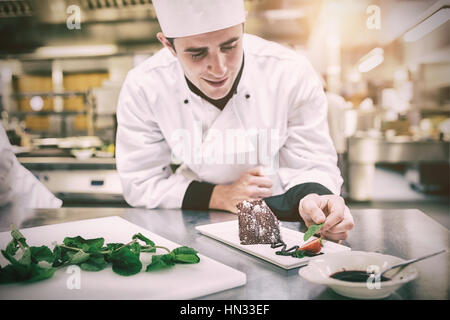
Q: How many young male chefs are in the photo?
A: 1